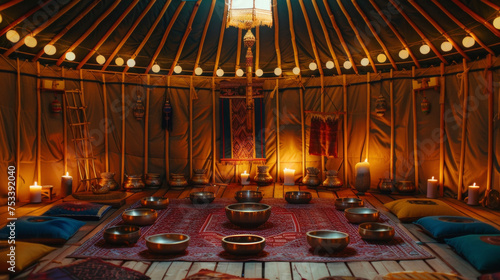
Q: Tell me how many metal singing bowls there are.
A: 13